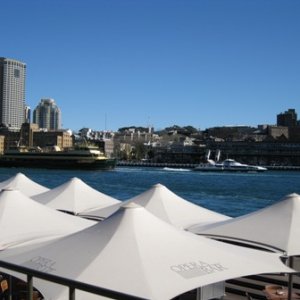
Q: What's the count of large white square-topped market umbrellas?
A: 6